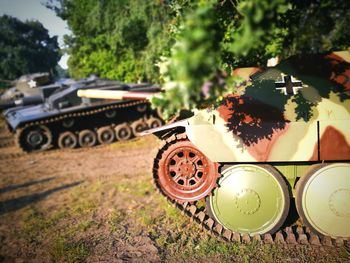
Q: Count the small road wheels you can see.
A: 6